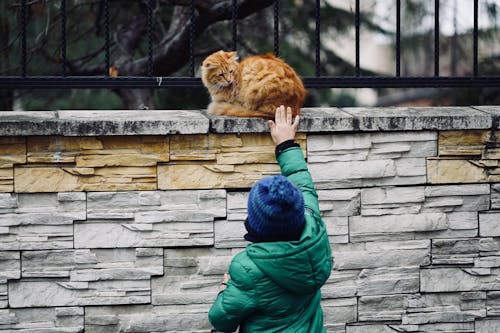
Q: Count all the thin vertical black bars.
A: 12